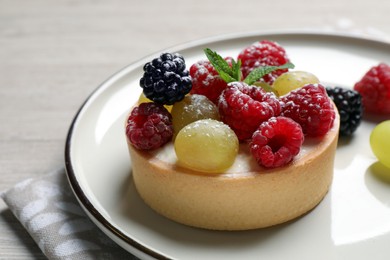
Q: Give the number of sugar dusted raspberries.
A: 6